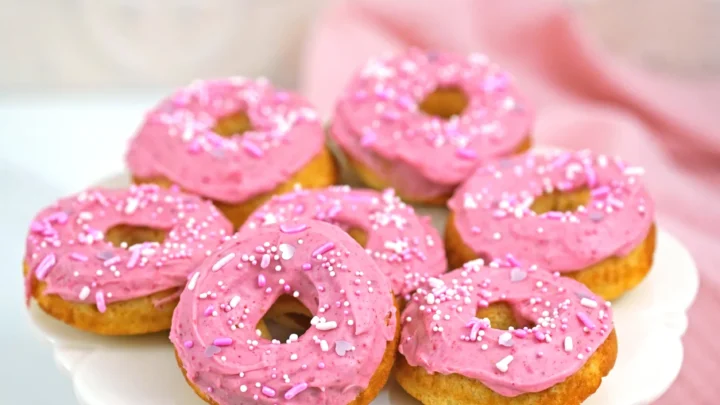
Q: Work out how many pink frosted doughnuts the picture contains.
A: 7